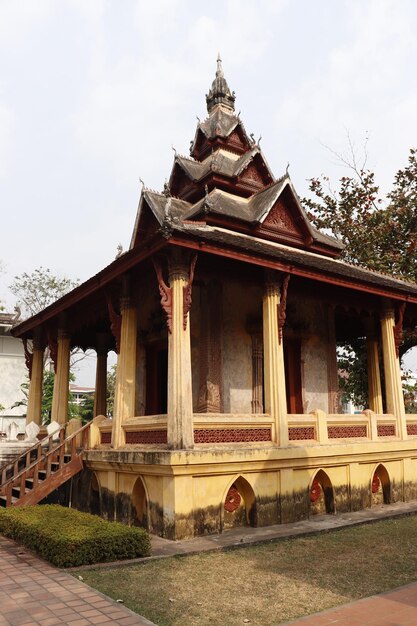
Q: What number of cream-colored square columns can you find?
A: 8